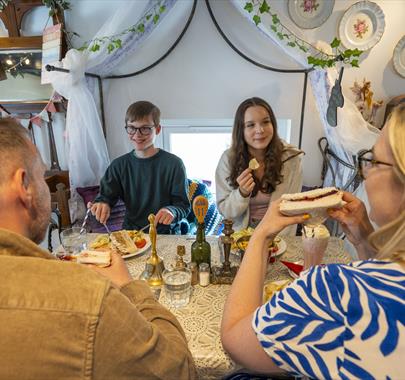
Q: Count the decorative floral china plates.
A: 3